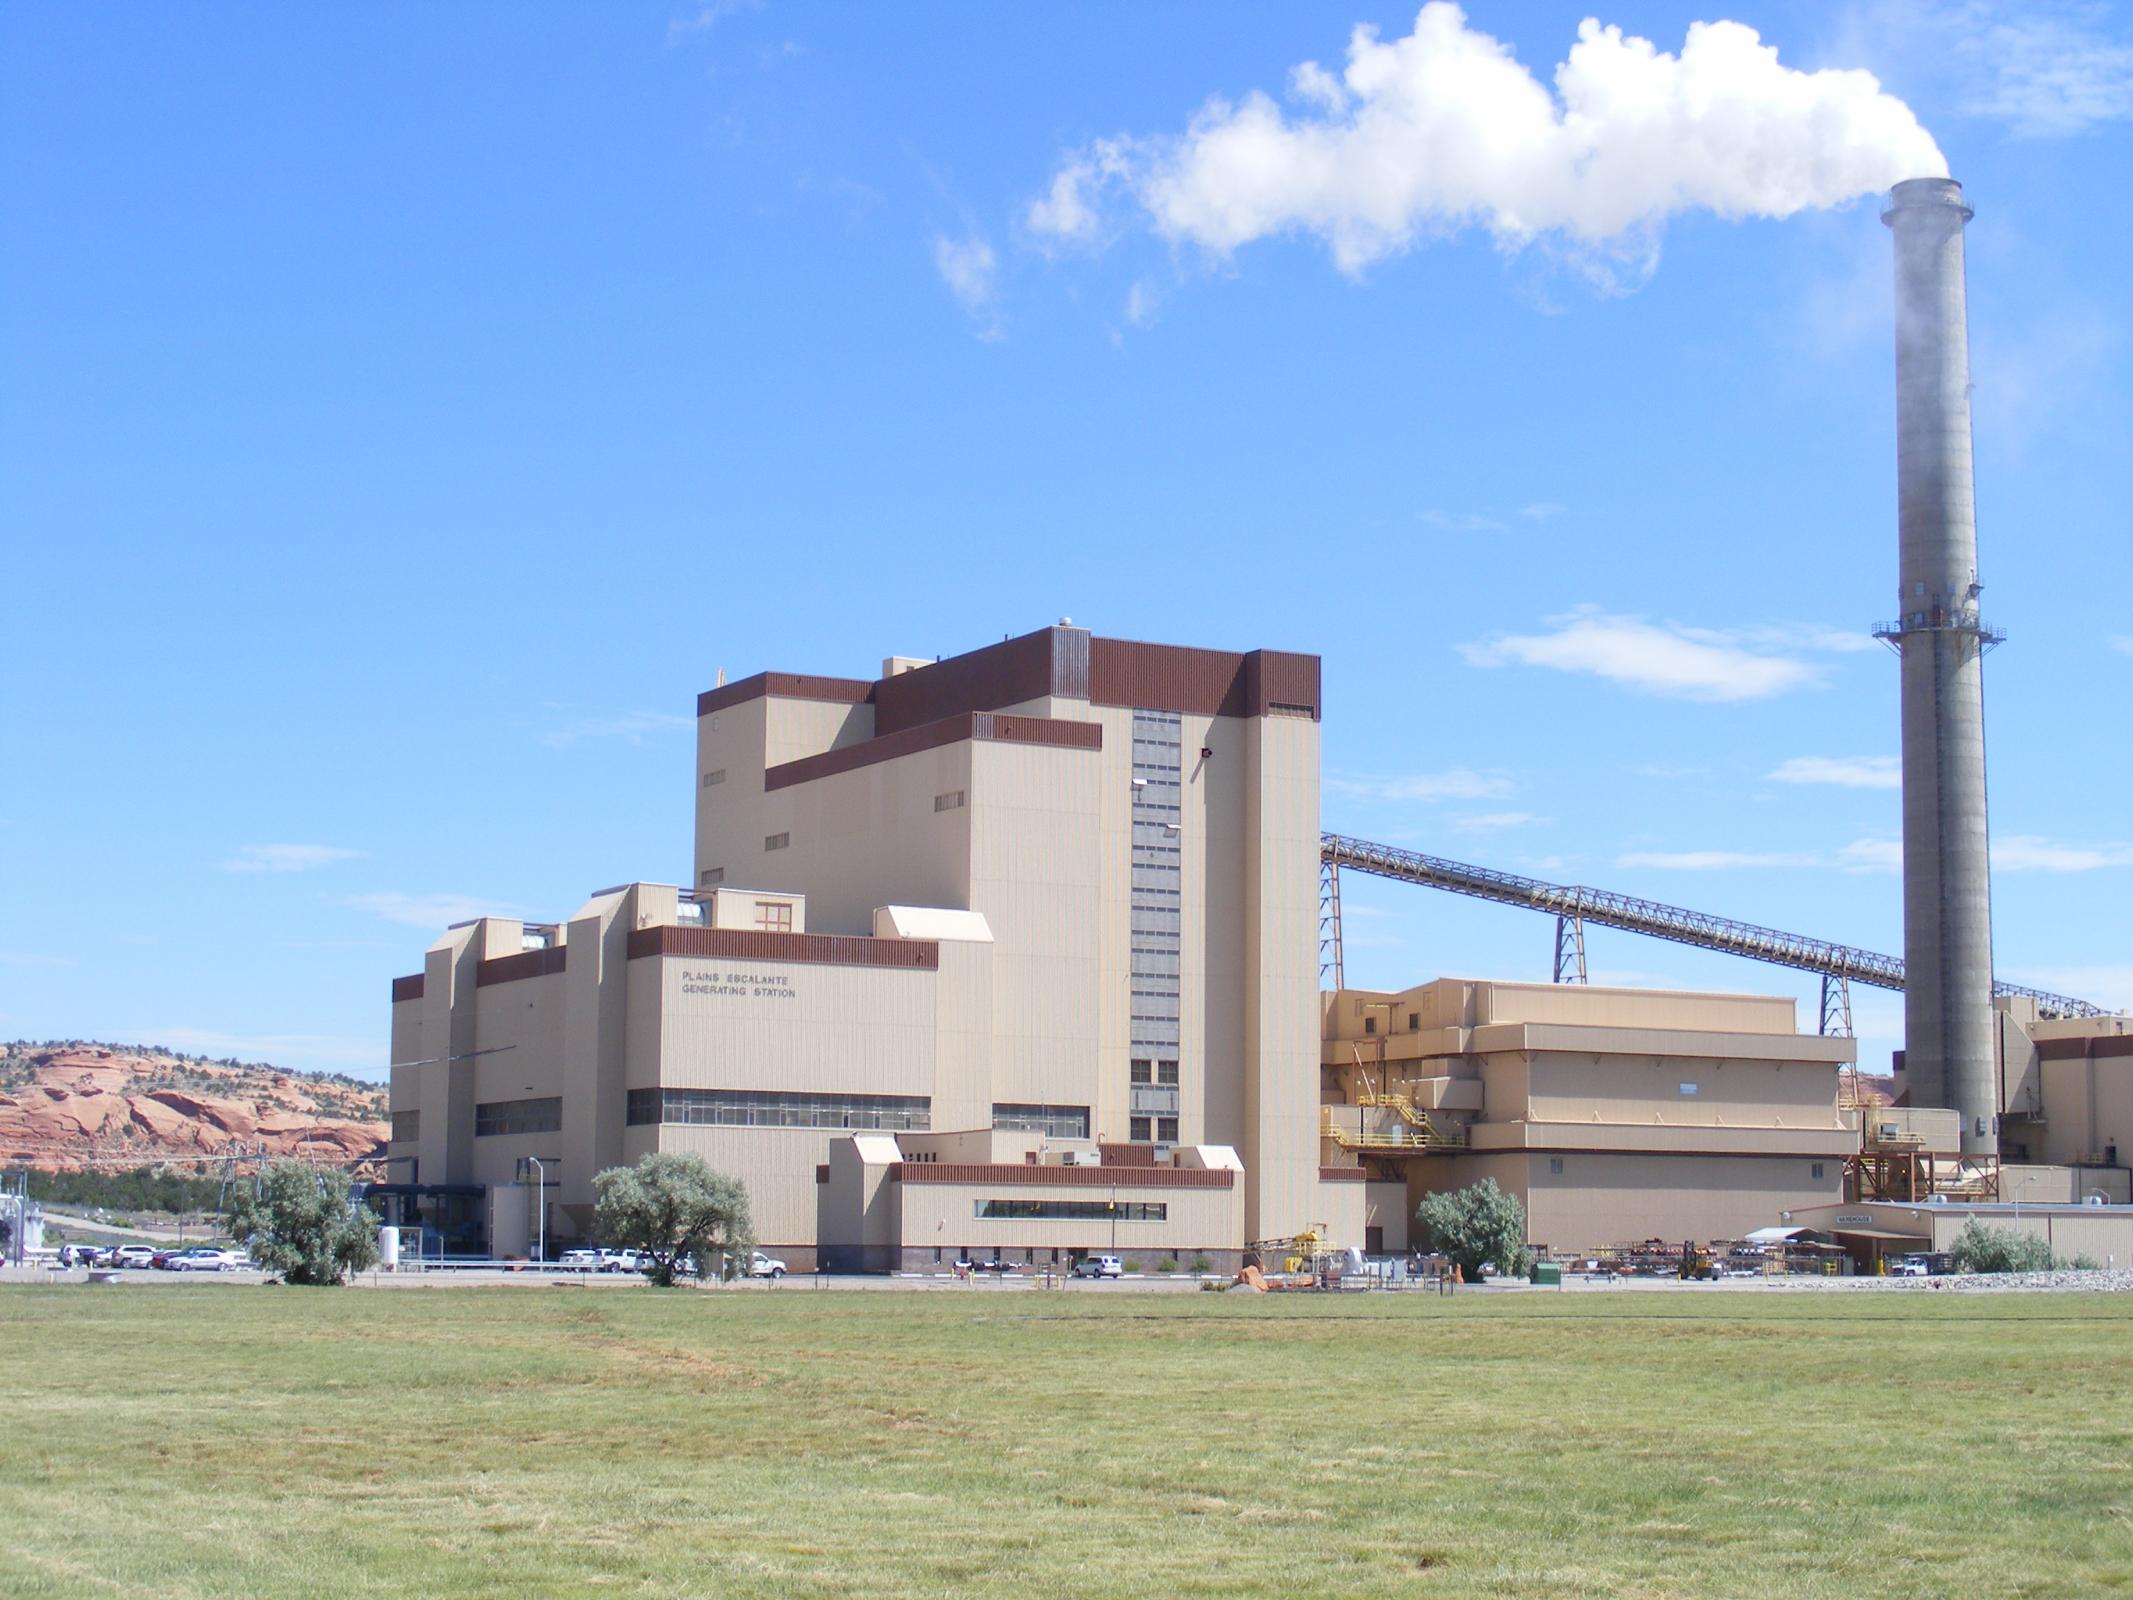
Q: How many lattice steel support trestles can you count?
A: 3